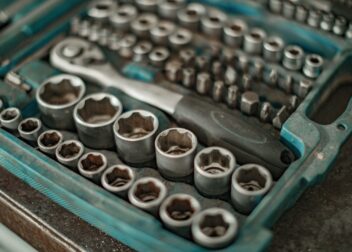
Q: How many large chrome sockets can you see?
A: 6